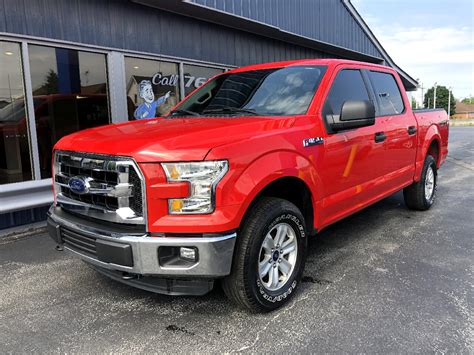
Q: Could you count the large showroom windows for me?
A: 4